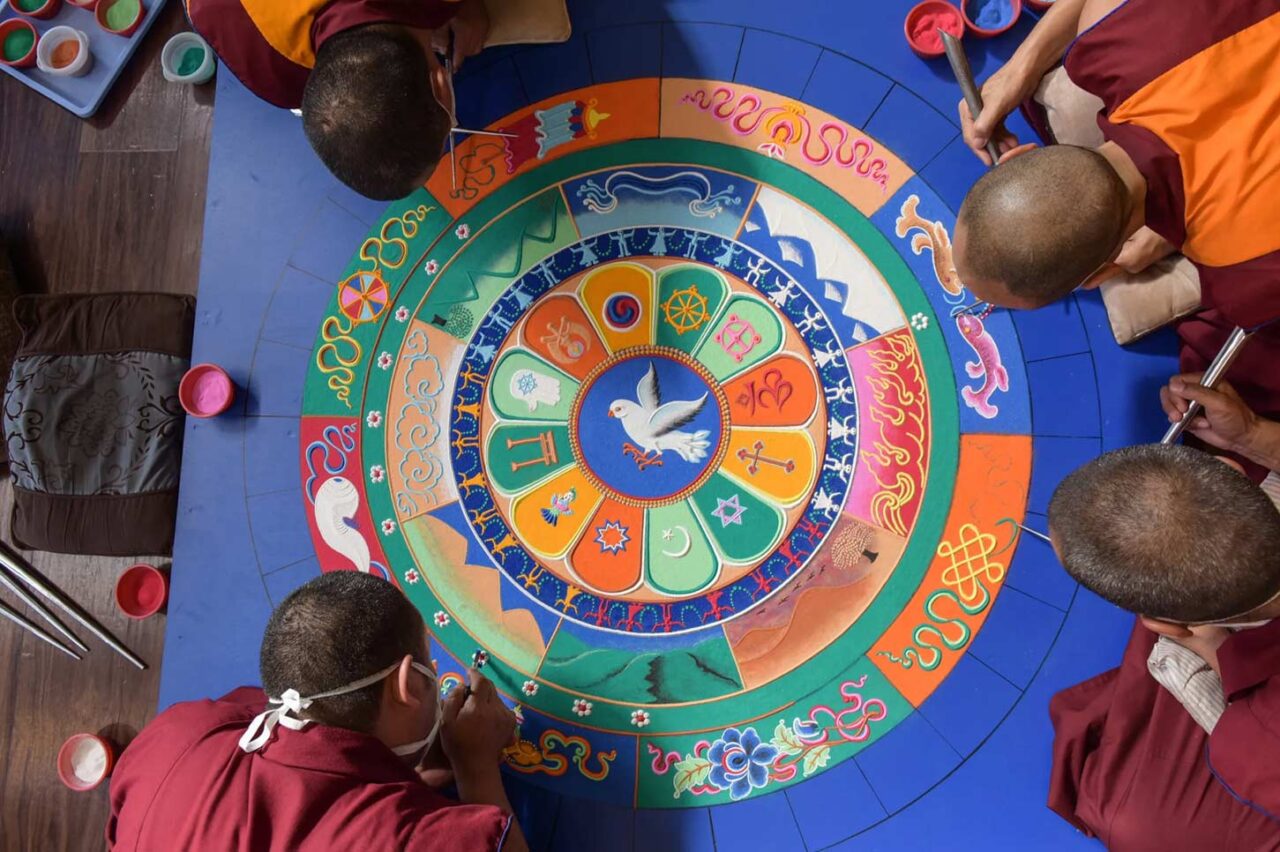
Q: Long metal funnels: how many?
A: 5